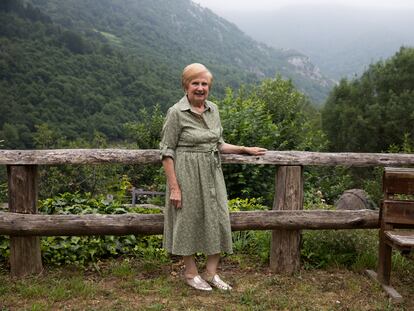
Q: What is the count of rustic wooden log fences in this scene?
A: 1